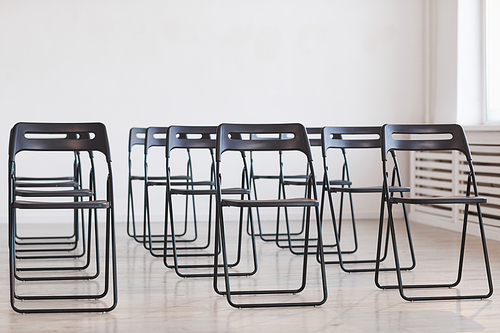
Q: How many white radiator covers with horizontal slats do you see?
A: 1